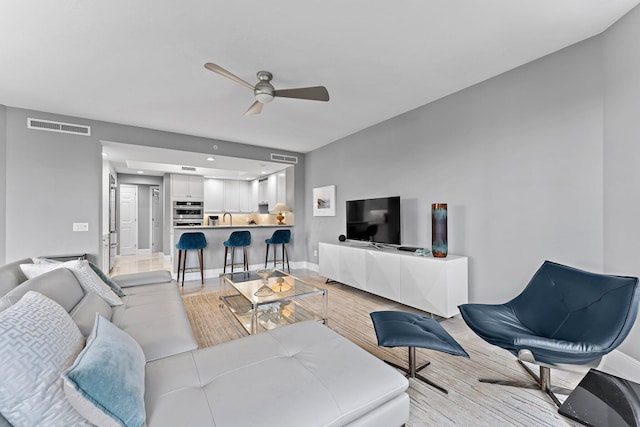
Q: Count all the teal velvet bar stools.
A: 3